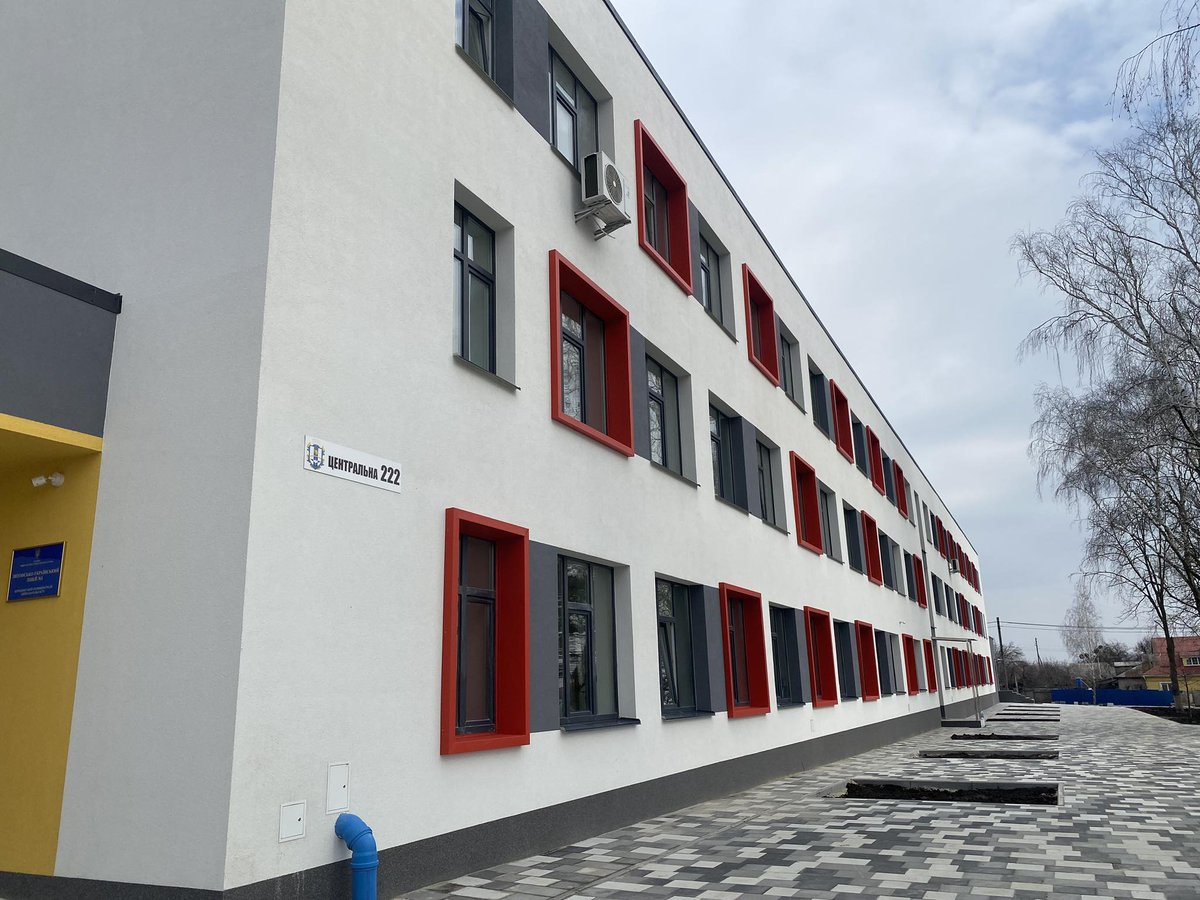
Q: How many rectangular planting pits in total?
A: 7